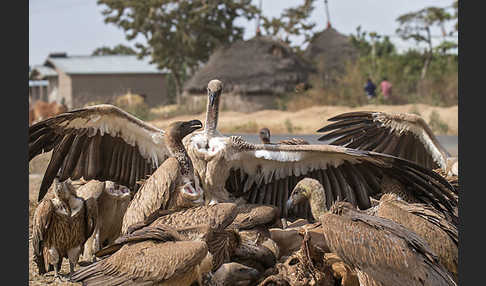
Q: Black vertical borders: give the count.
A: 2